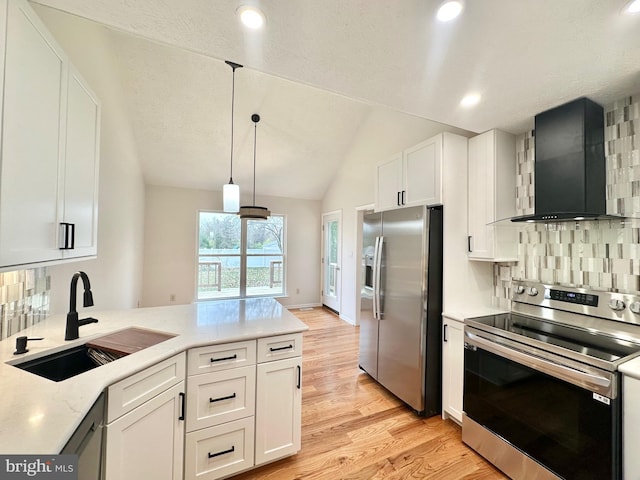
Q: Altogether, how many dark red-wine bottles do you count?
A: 0